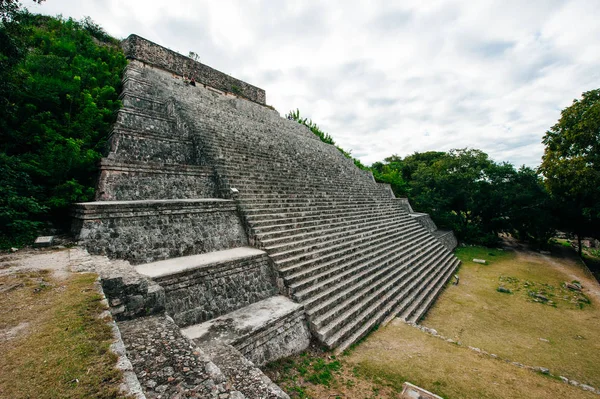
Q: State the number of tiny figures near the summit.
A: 2